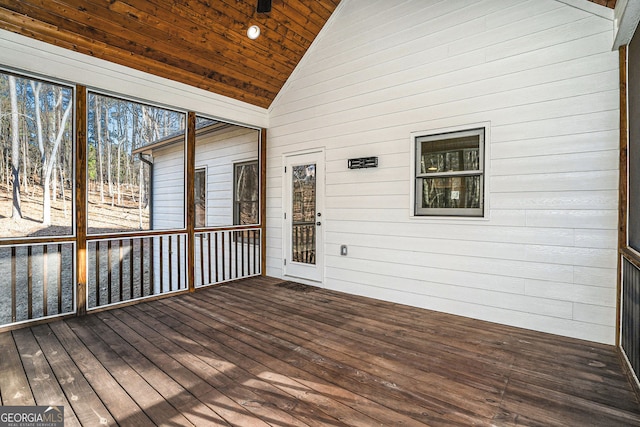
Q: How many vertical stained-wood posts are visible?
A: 4